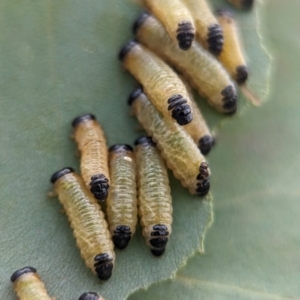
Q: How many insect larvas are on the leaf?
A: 14